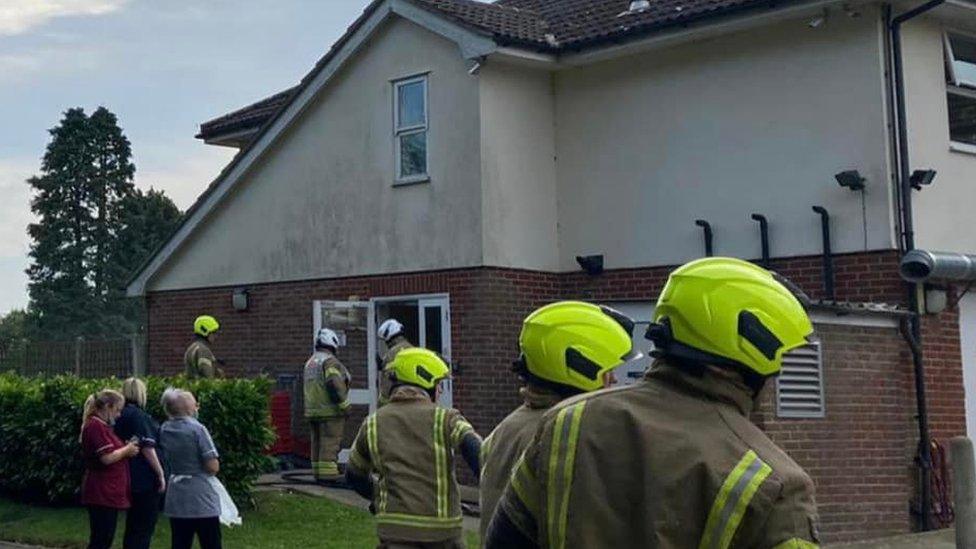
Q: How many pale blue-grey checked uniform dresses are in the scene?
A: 1